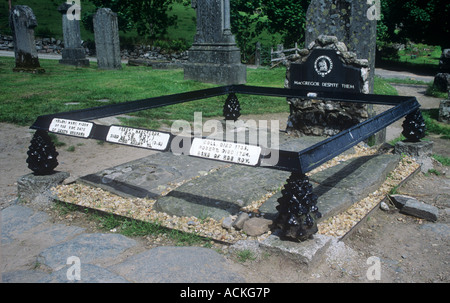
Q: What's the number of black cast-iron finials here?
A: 4